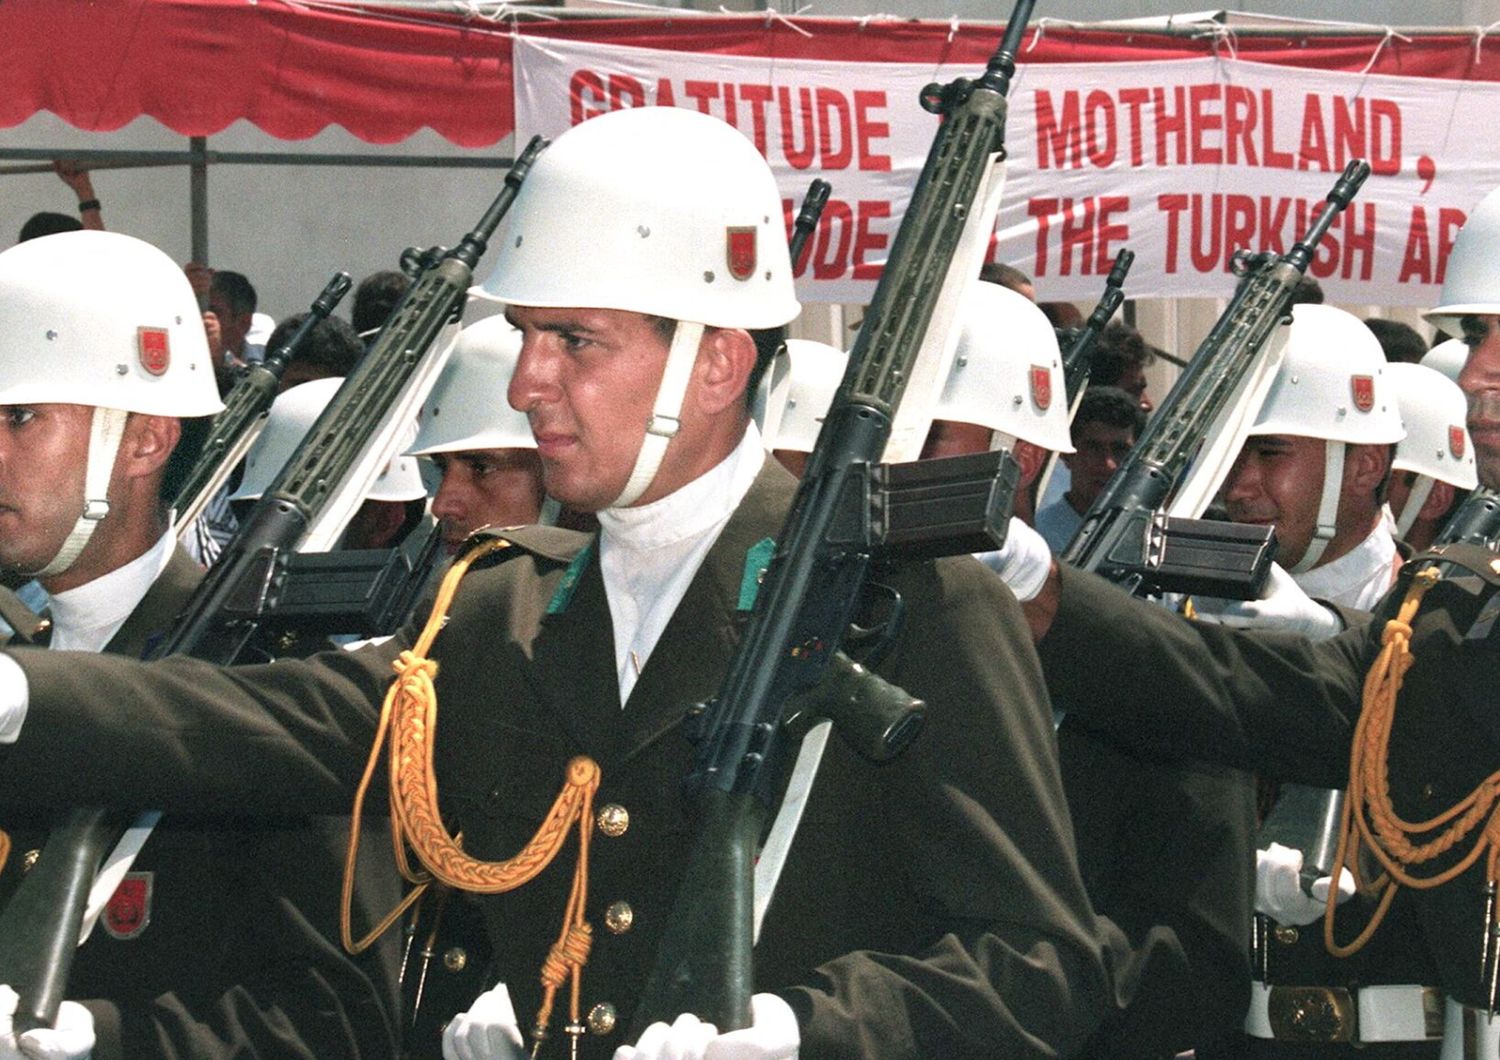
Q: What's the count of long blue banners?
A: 0